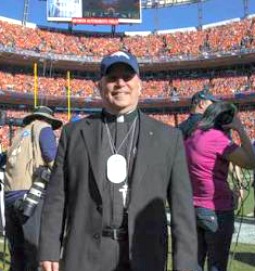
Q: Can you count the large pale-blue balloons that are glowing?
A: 0